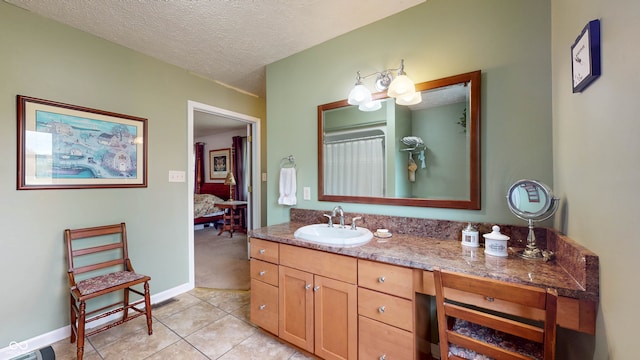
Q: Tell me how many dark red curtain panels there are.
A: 2